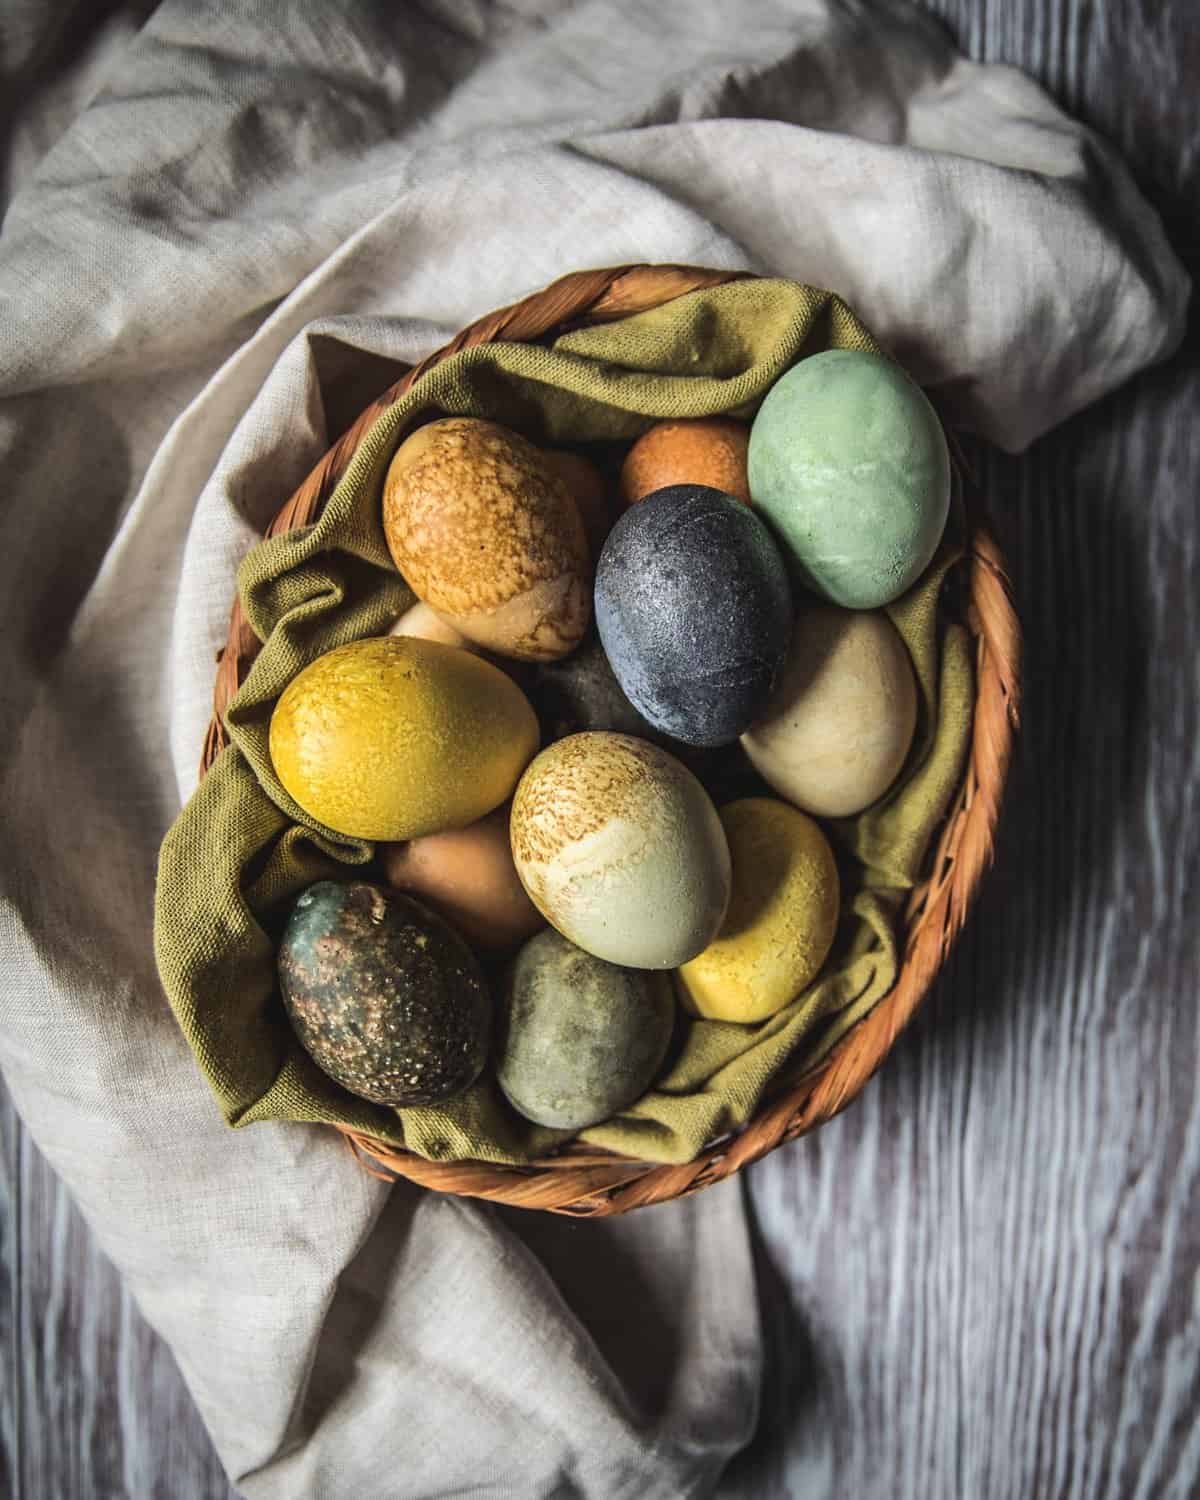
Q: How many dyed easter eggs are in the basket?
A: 14